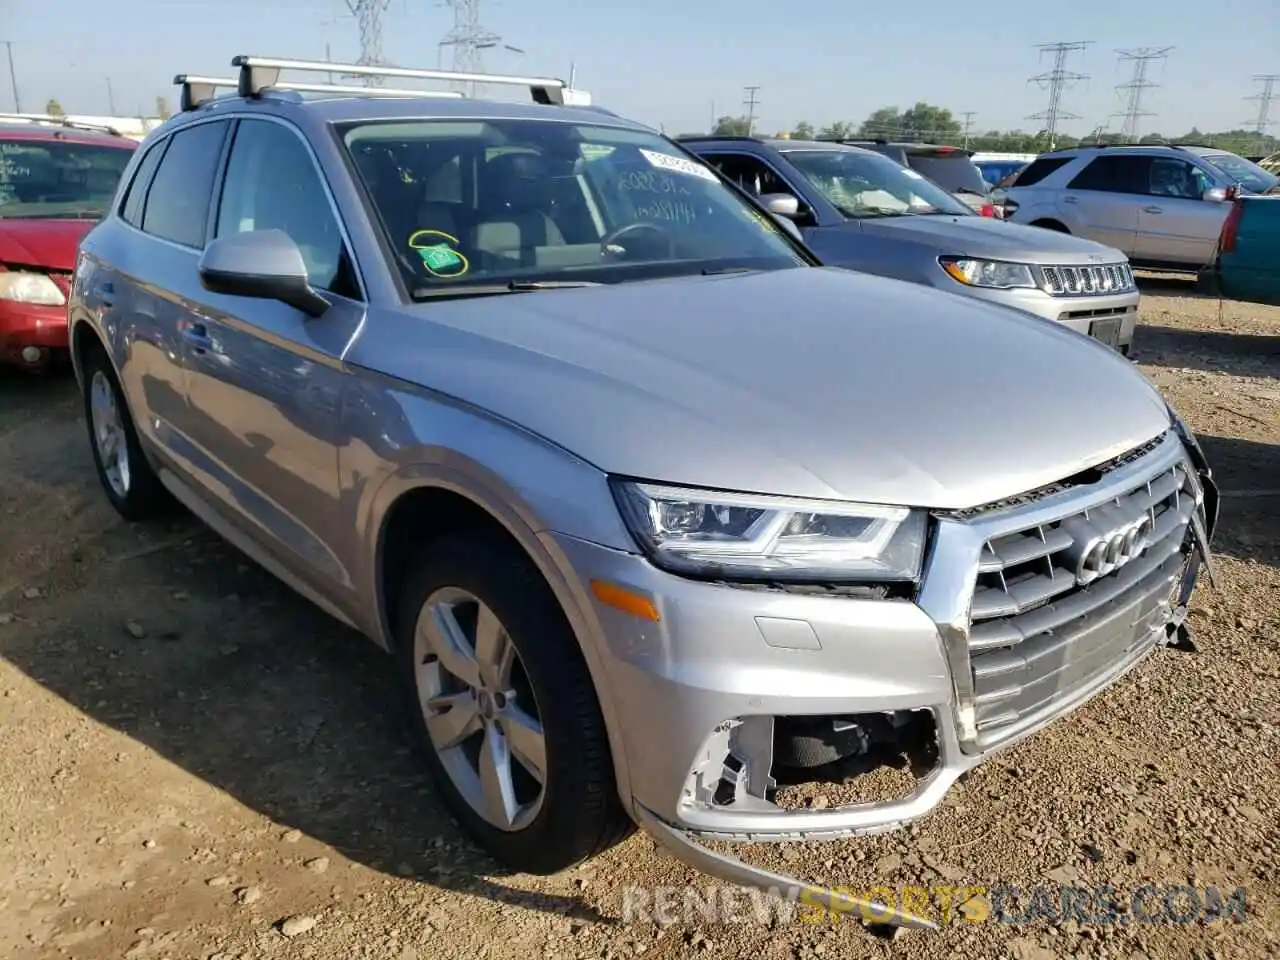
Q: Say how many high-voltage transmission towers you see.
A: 5